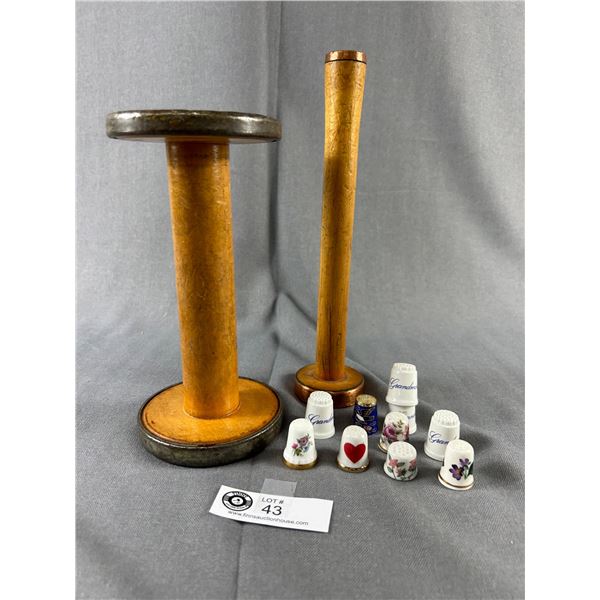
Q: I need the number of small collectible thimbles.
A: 10